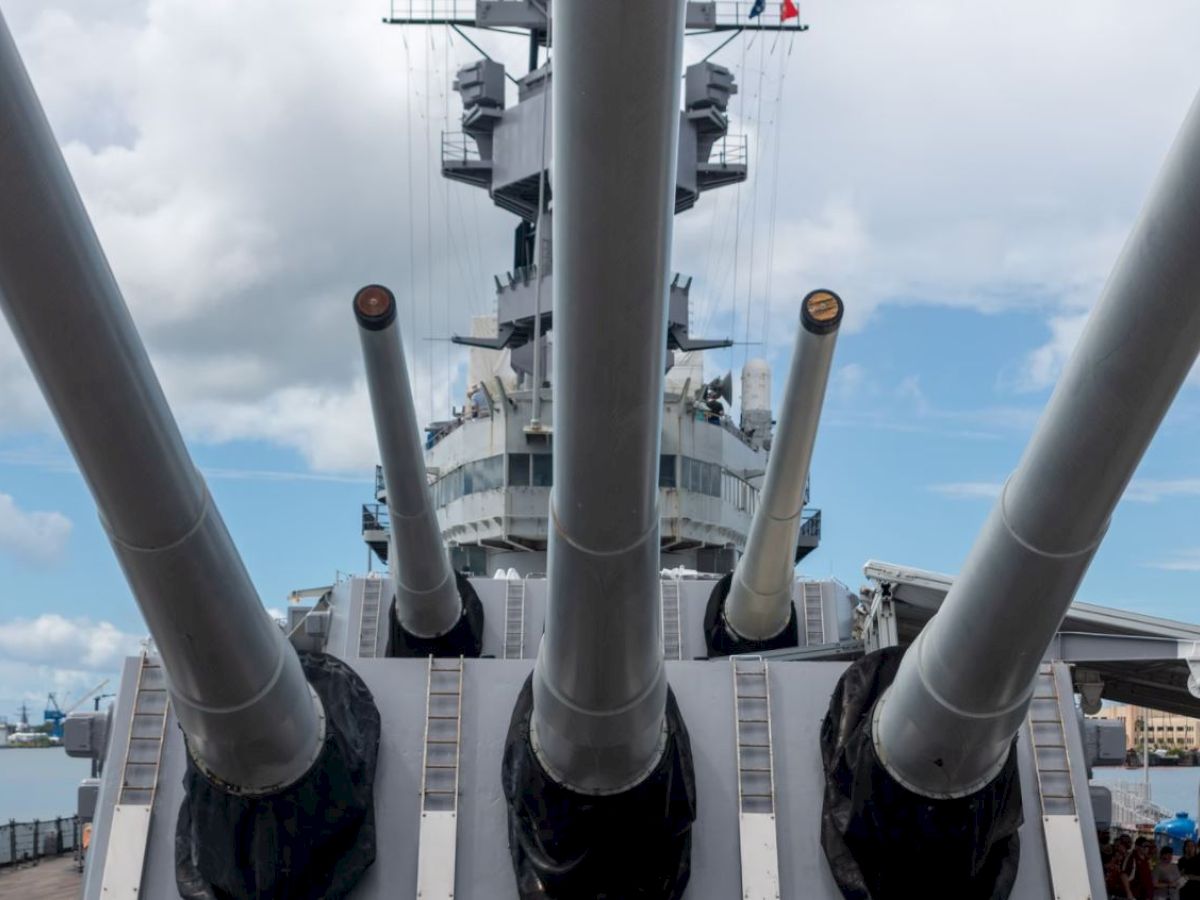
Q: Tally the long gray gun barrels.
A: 5